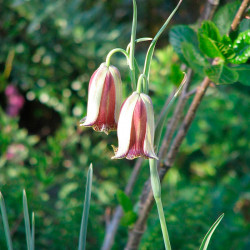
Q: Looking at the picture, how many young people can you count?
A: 0